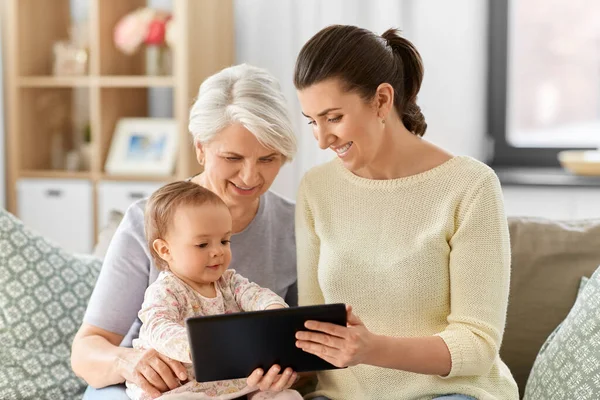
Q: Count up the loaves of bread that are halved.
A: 0